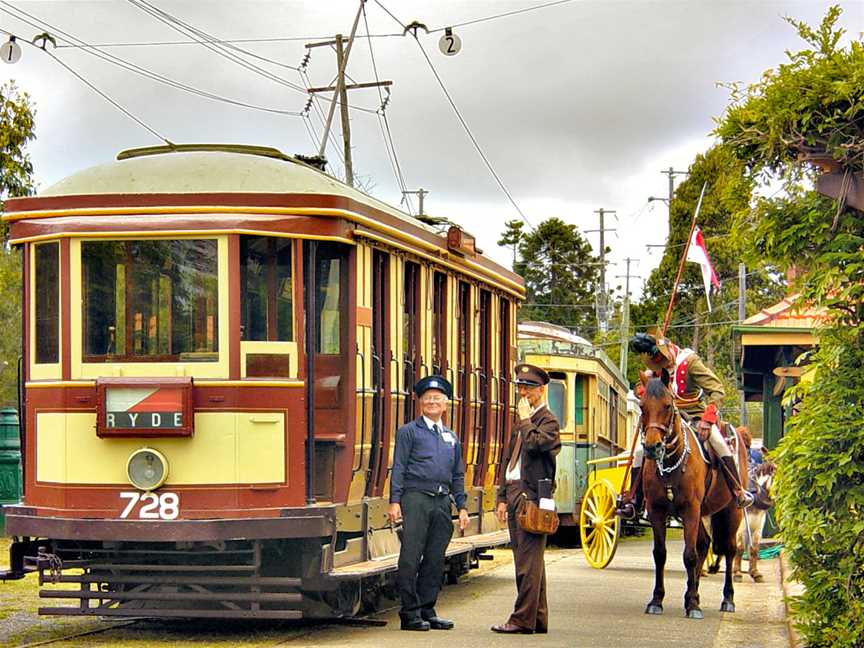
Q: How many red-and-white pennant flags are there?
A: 1